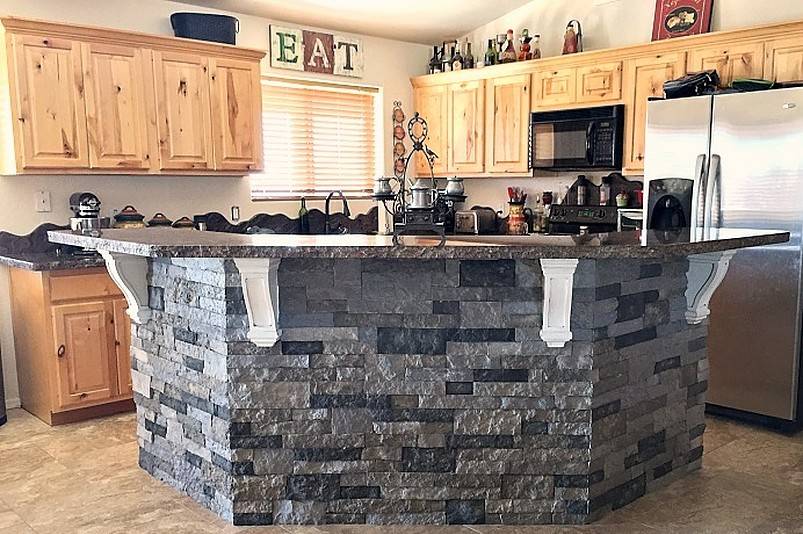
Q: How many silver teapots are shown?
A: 3